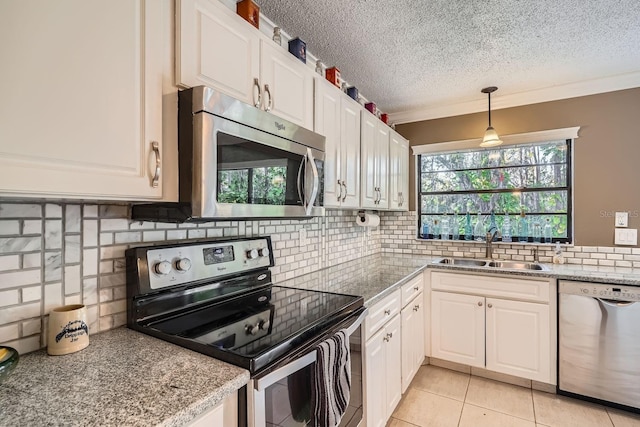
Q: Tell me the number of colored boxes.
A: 6